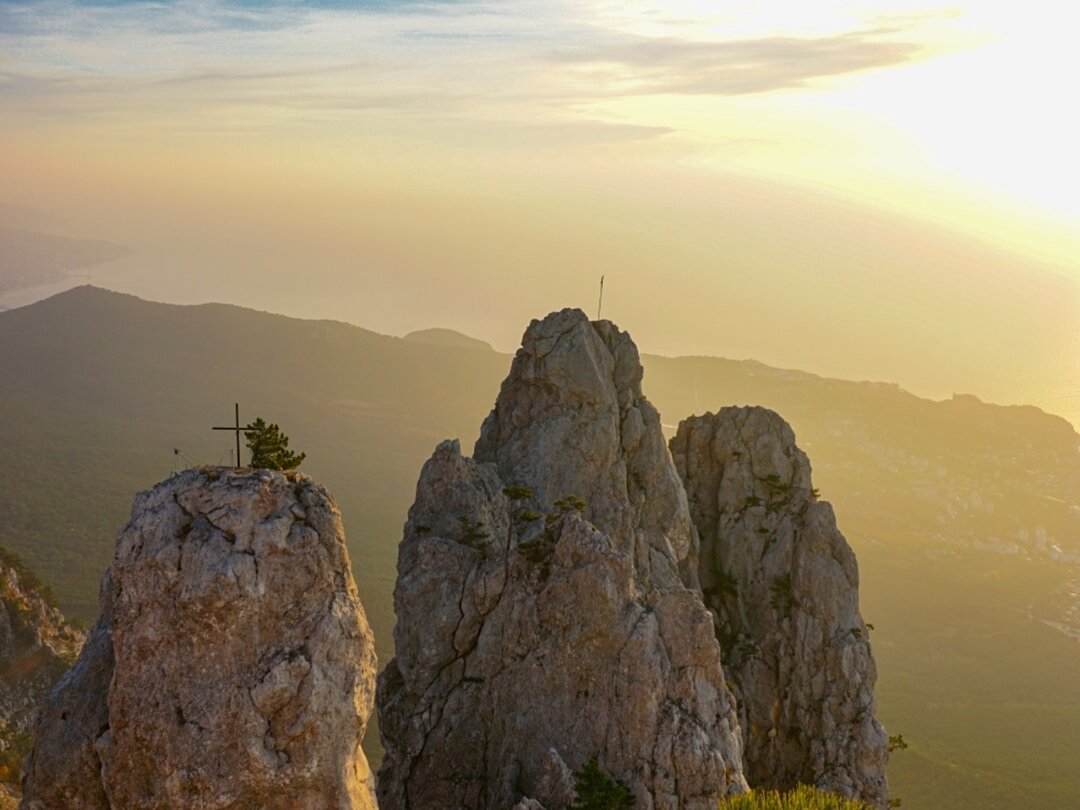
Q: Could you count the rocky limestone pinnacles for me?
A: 3